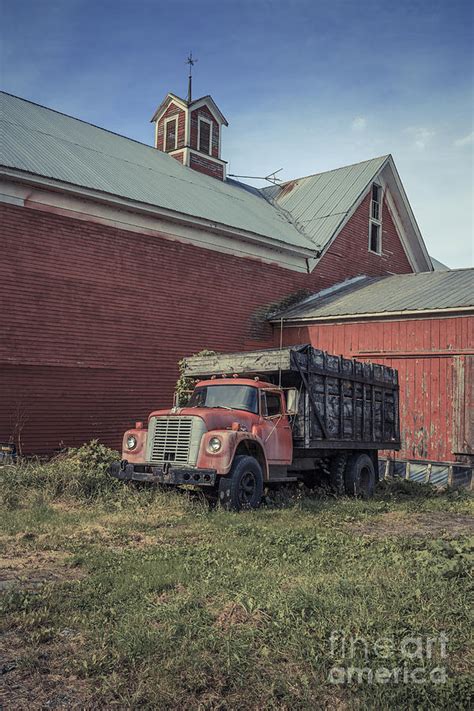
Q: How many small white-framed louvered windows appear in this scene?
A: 2